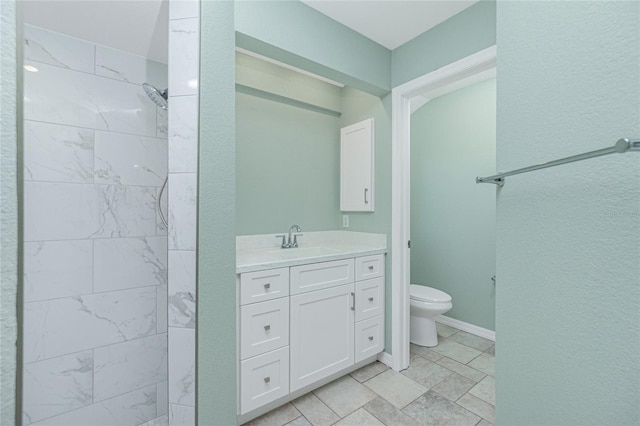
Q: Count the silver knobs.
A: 6